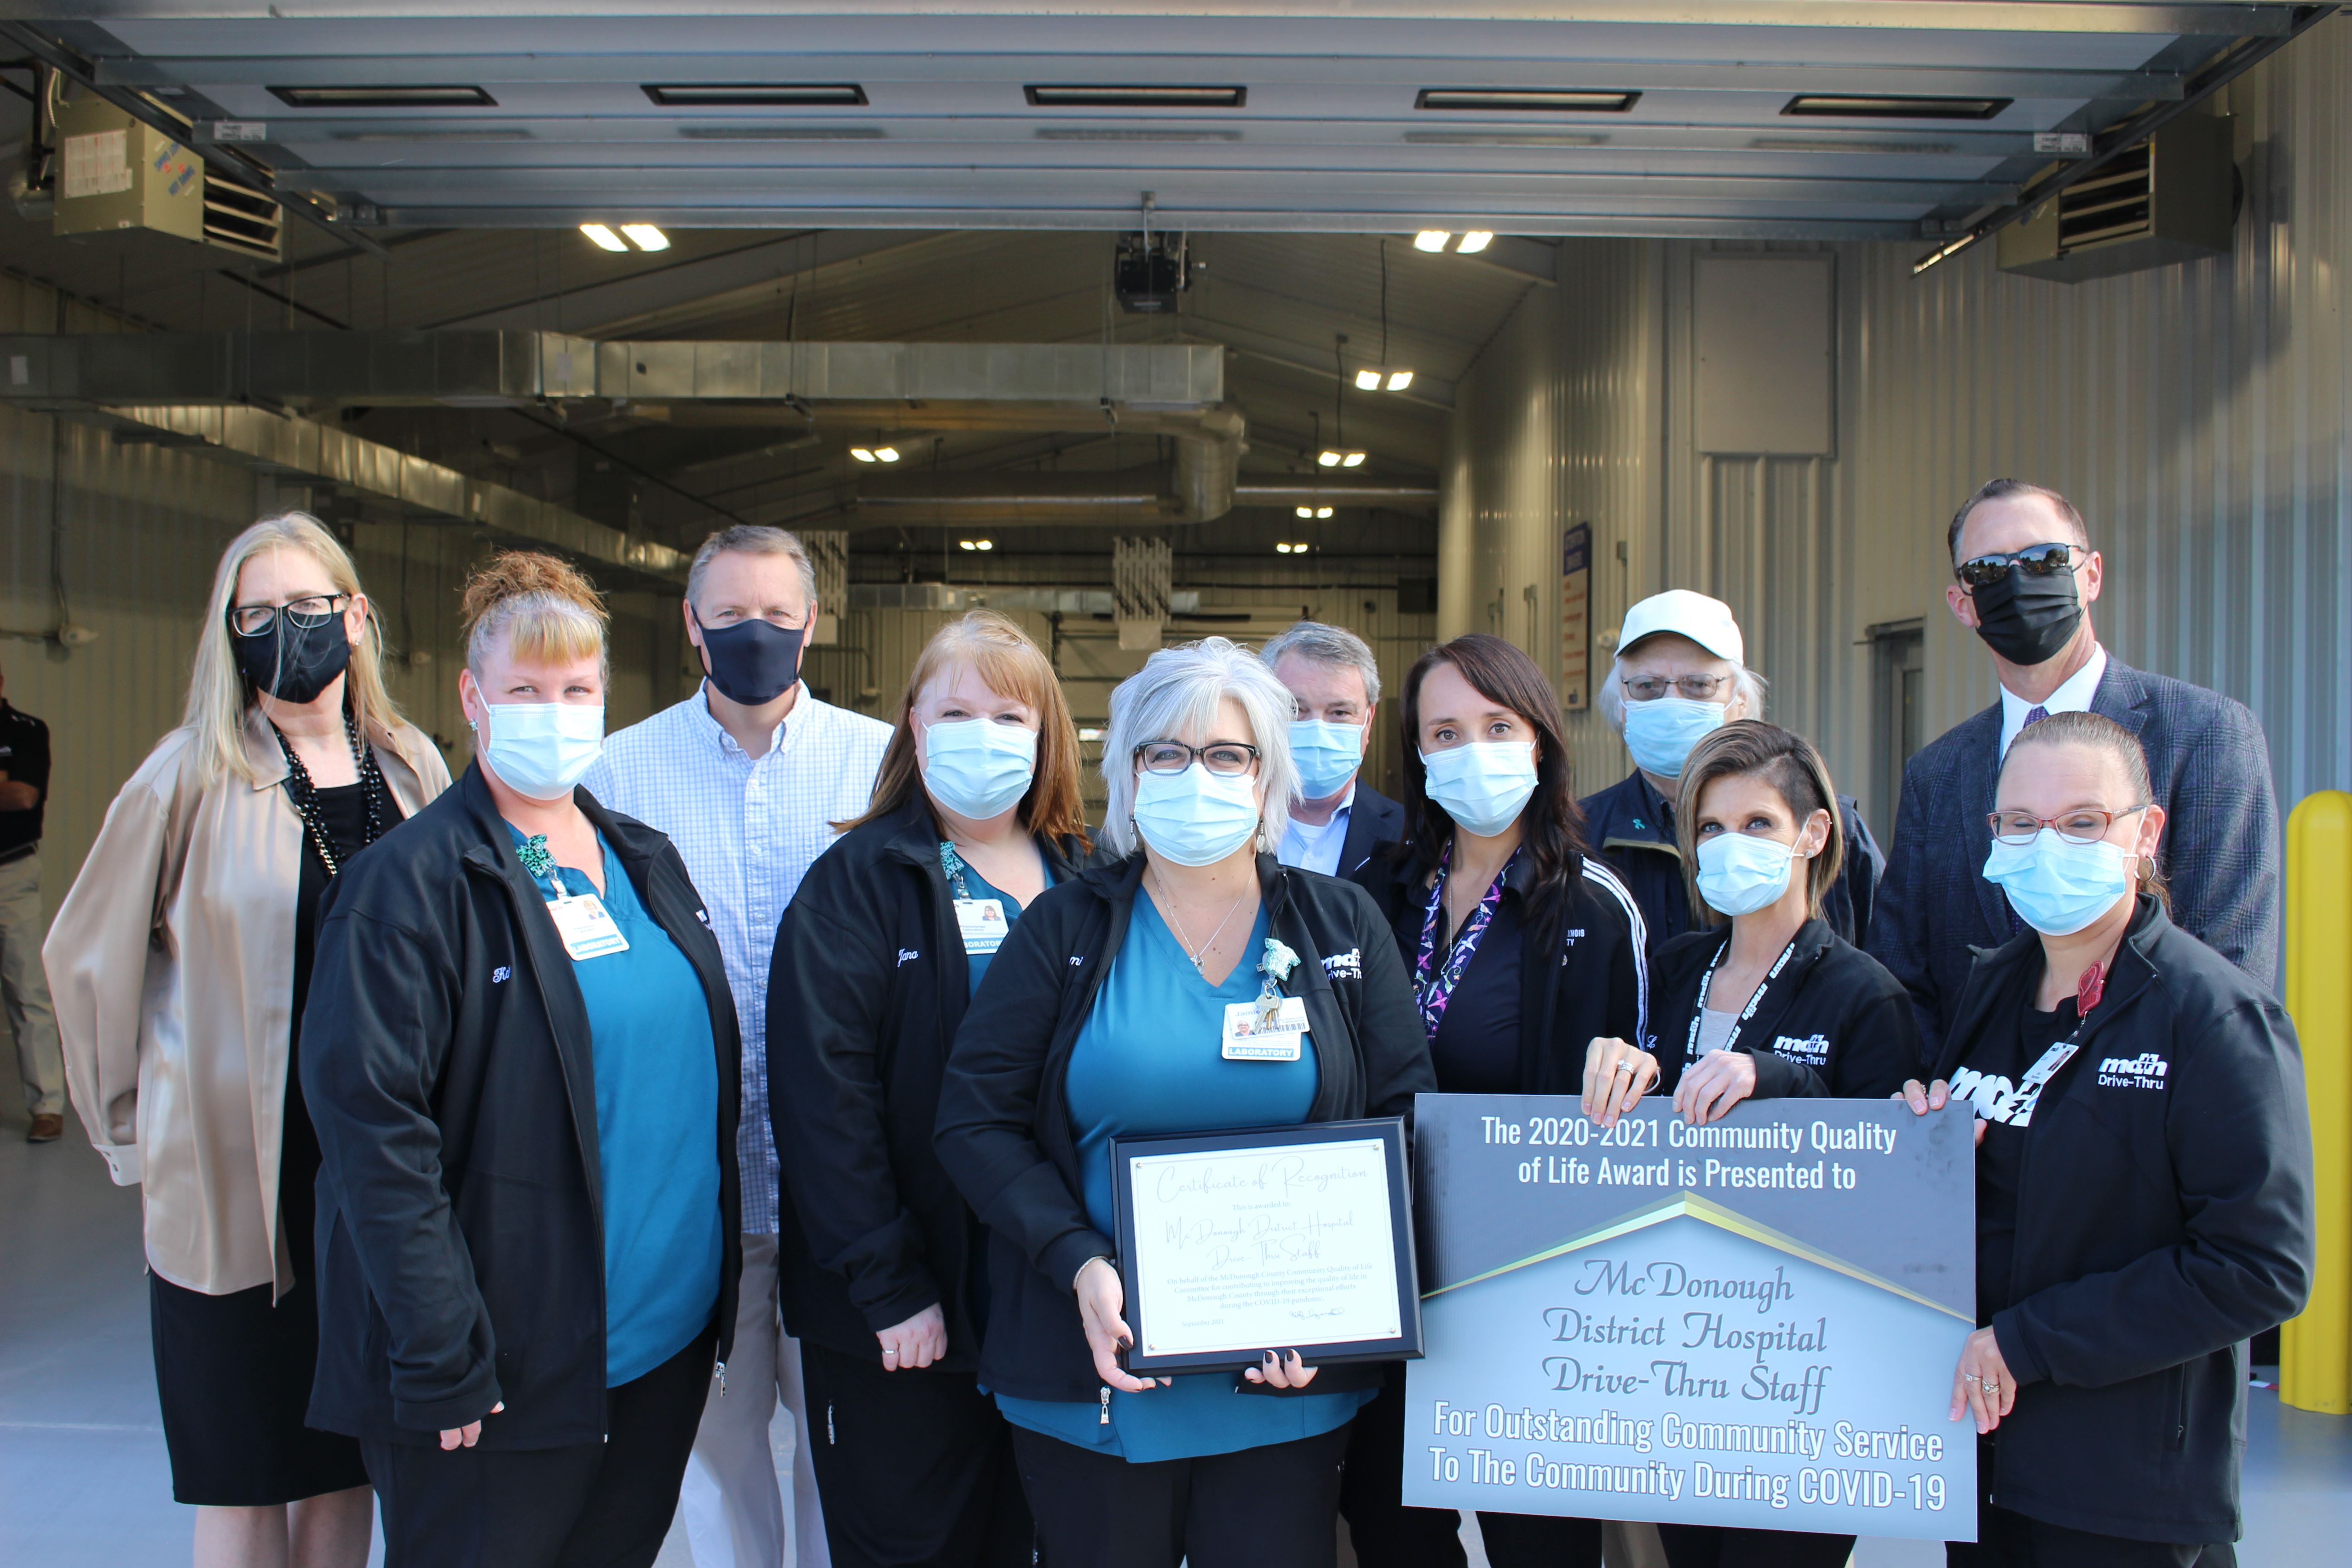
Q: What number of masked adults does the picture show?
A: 11